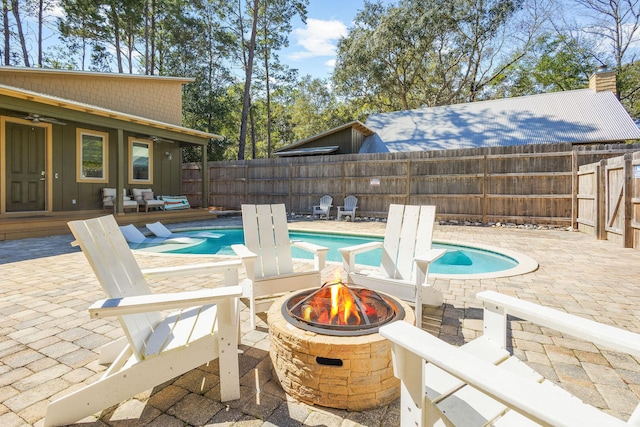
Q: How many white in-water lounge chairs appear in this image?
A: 2